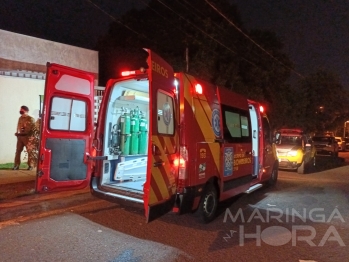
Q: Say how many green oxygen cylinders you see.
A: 3